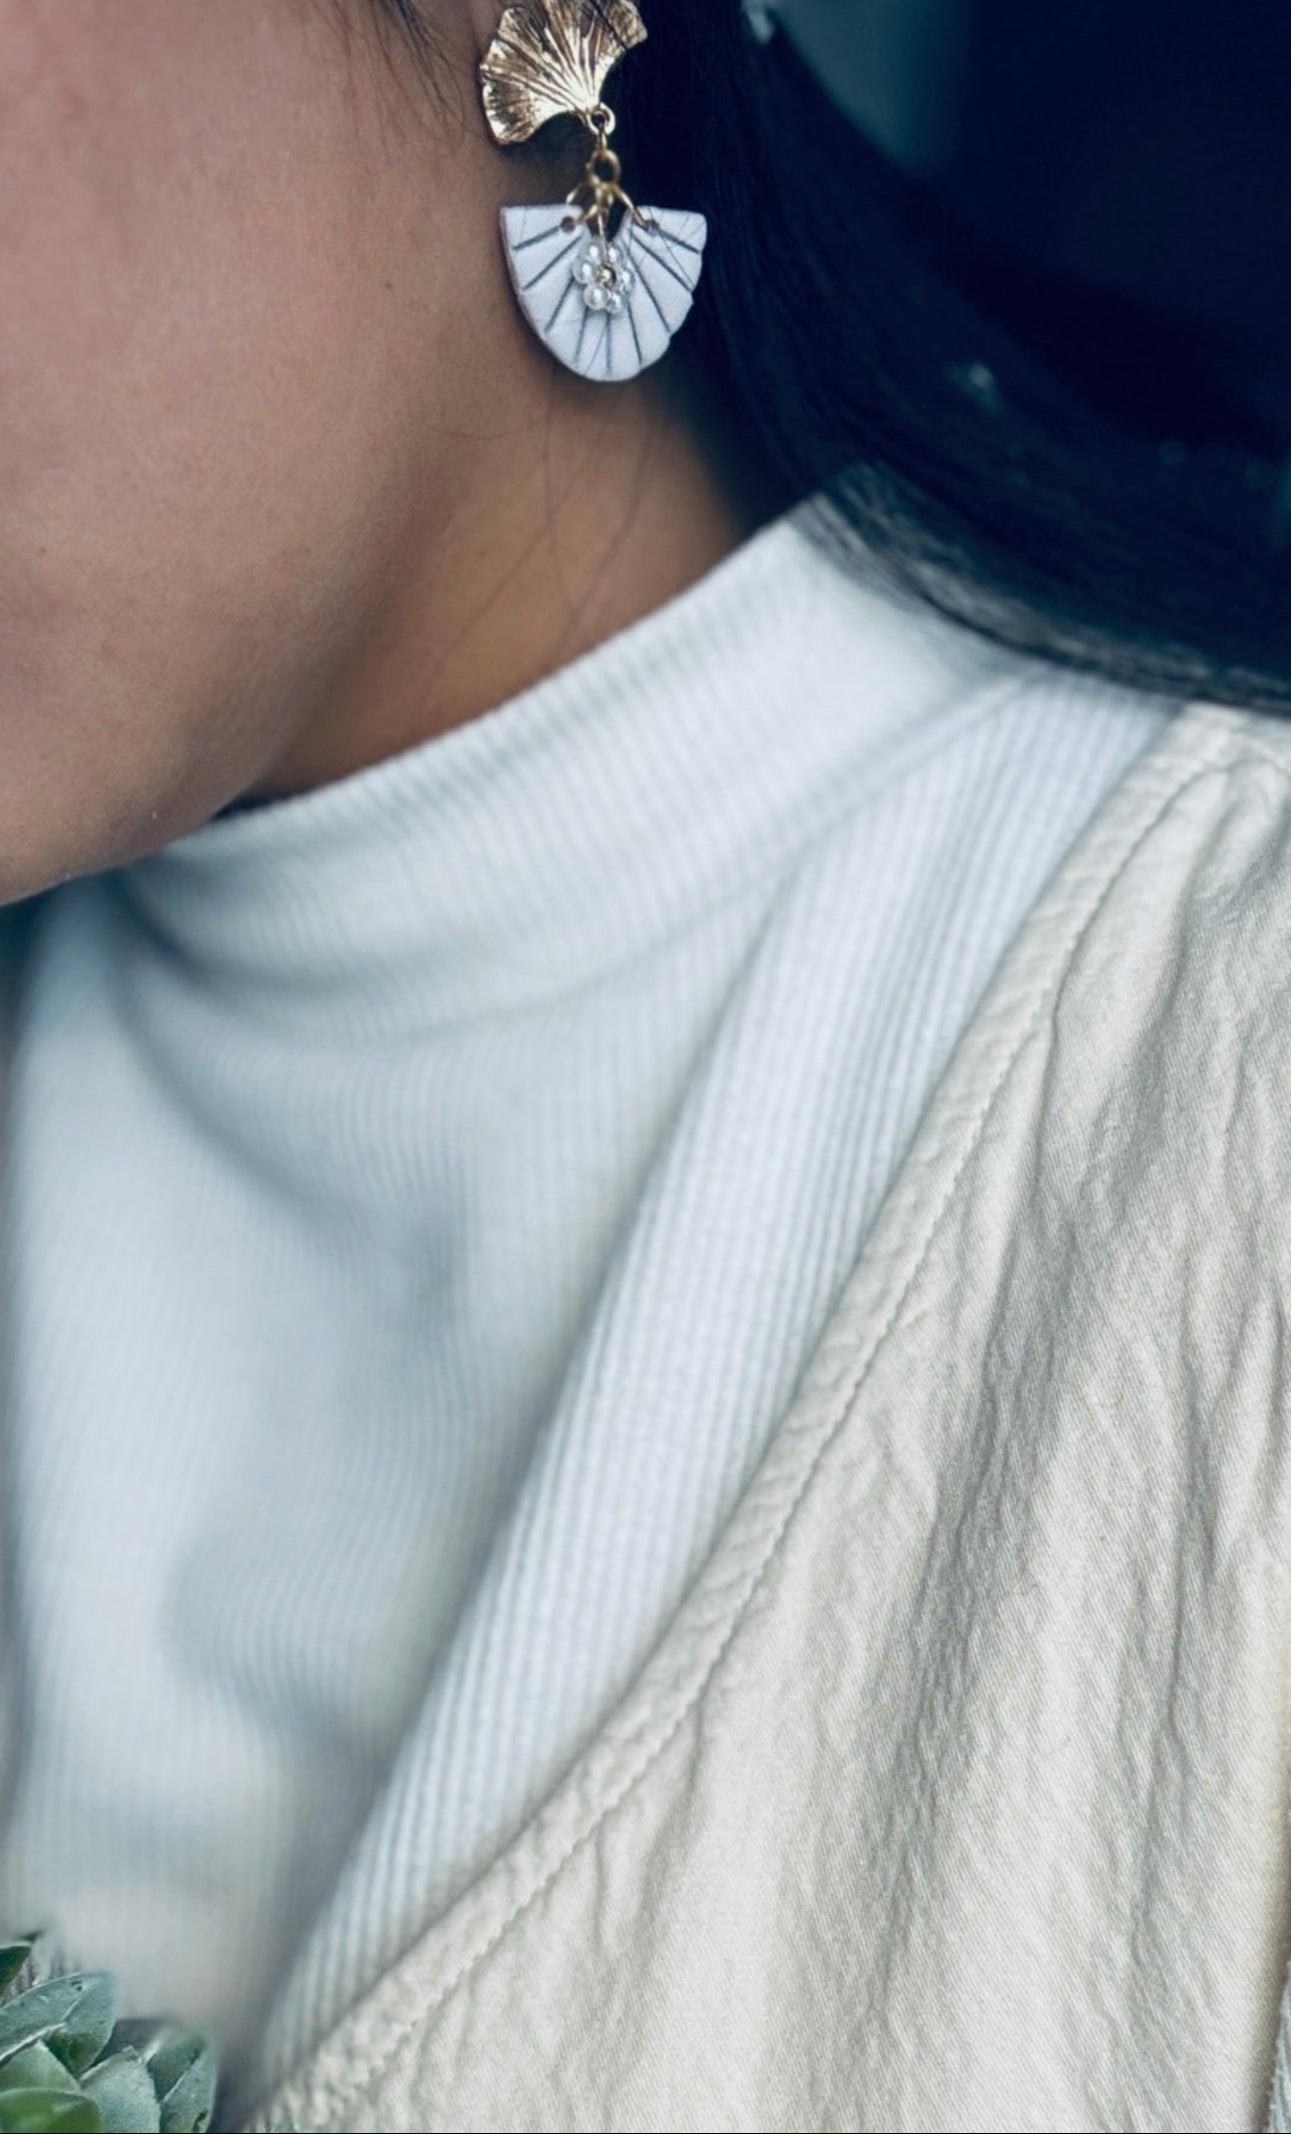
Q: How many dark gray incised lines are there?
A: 9